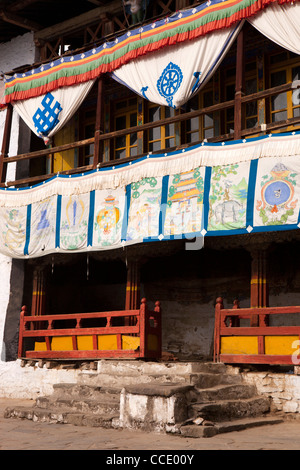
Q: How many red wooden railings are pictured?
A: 2